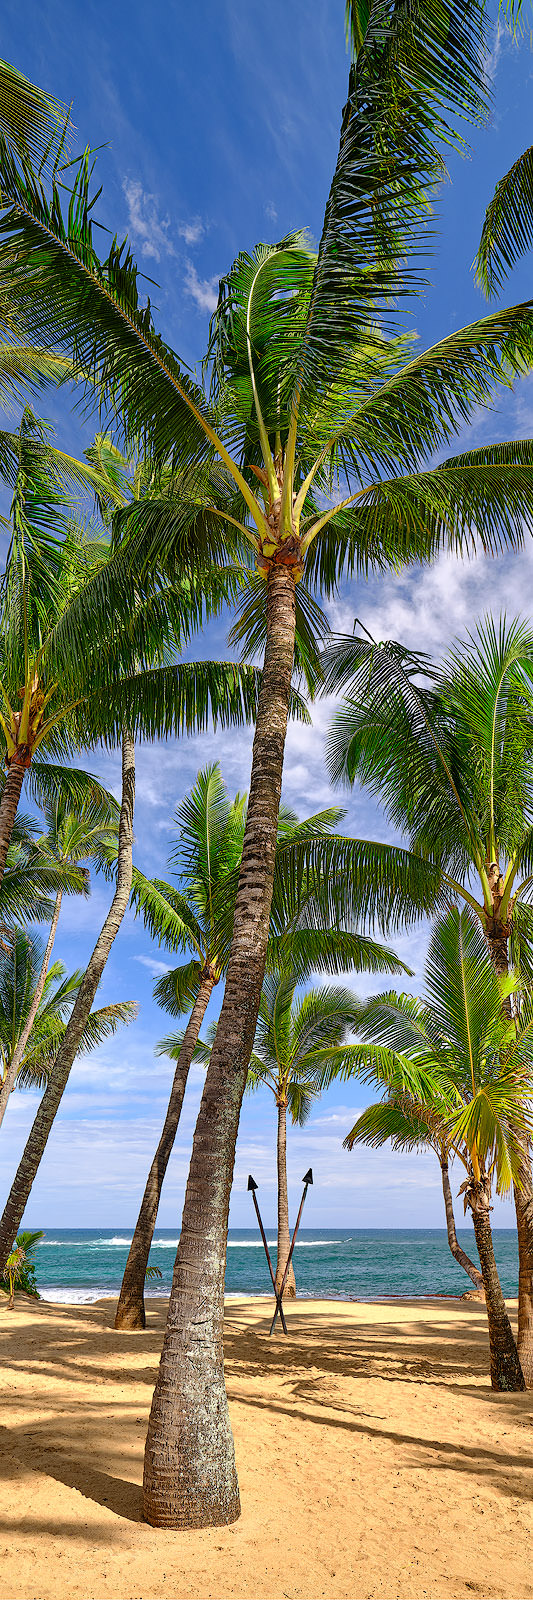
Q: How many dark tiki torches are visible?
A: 2